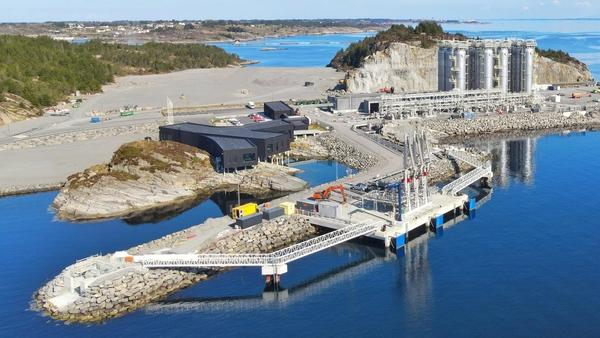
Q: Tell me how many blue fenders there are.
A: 3